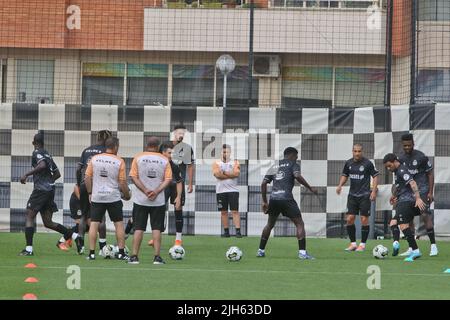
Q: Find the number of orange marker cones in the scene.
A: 3